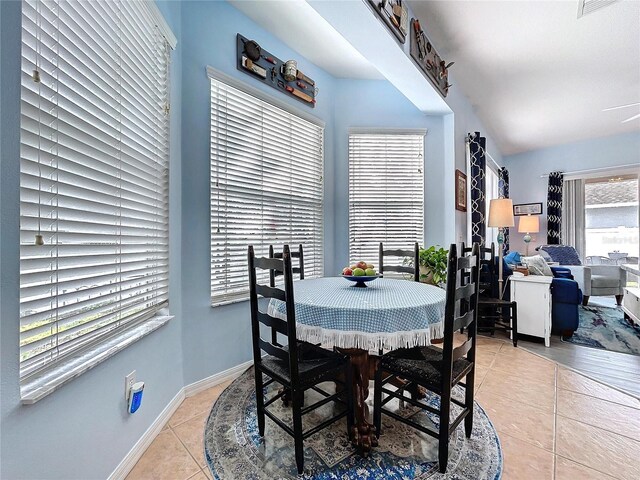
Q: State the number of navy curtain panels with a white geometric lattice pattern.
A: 3